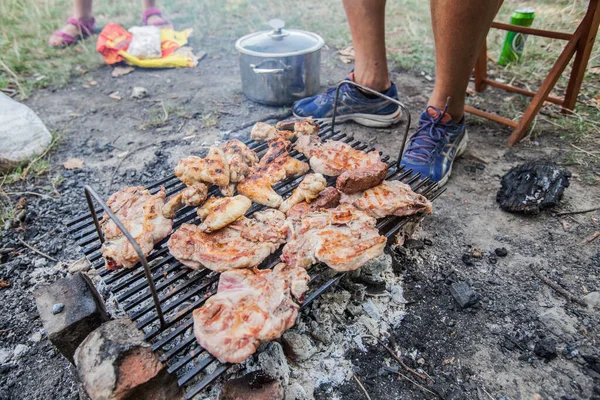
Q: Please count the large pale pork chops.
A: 6